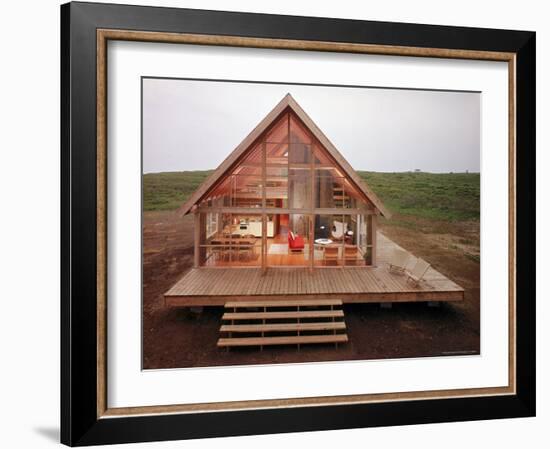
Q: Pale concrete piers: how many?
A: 3